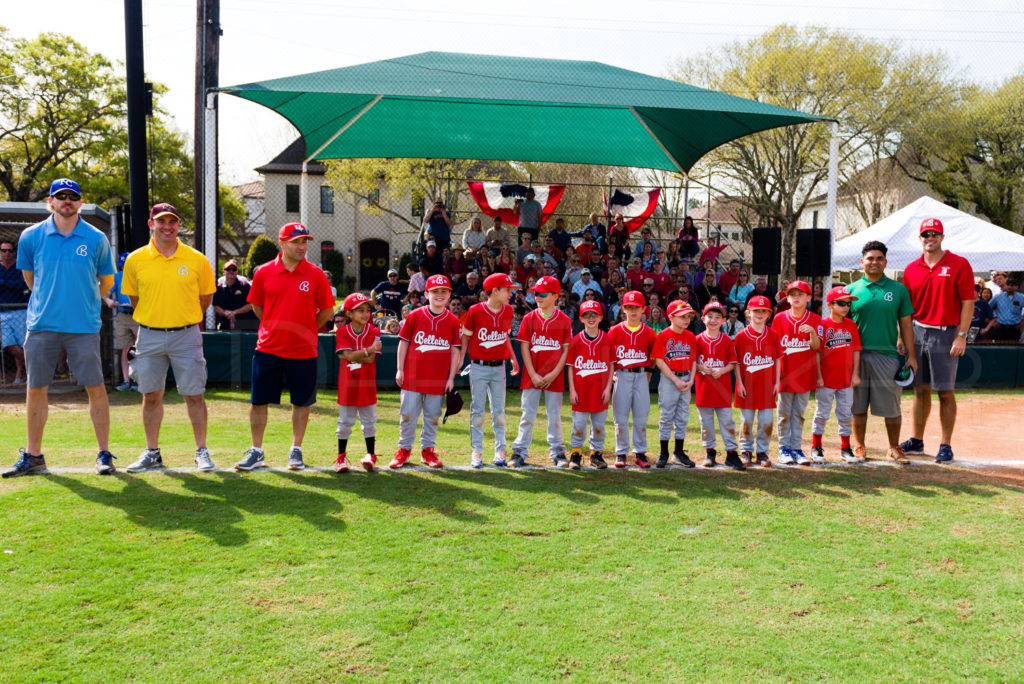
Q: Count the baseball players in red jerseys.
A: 11